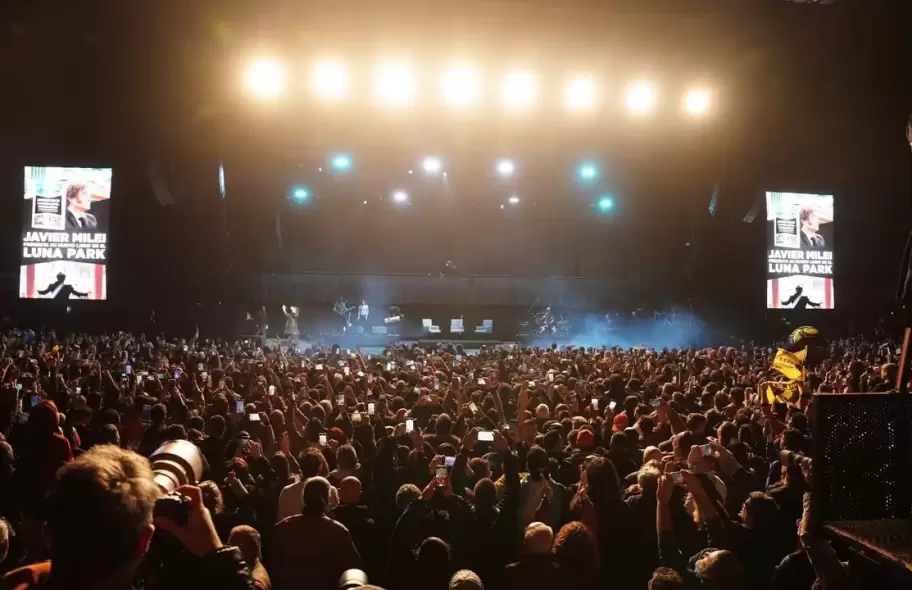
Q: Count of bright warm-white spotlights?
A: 8